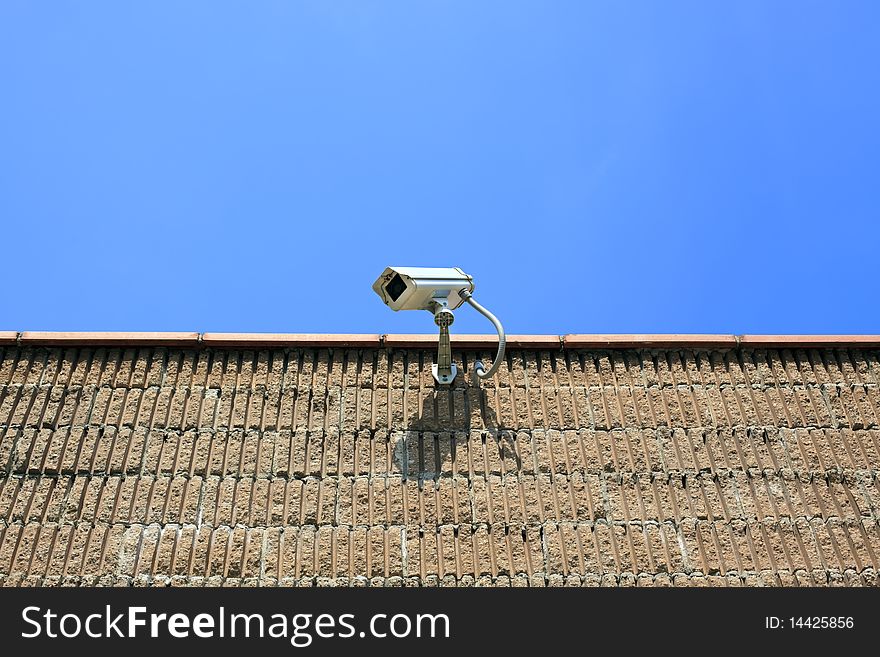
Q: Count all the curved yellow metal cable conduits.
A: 0